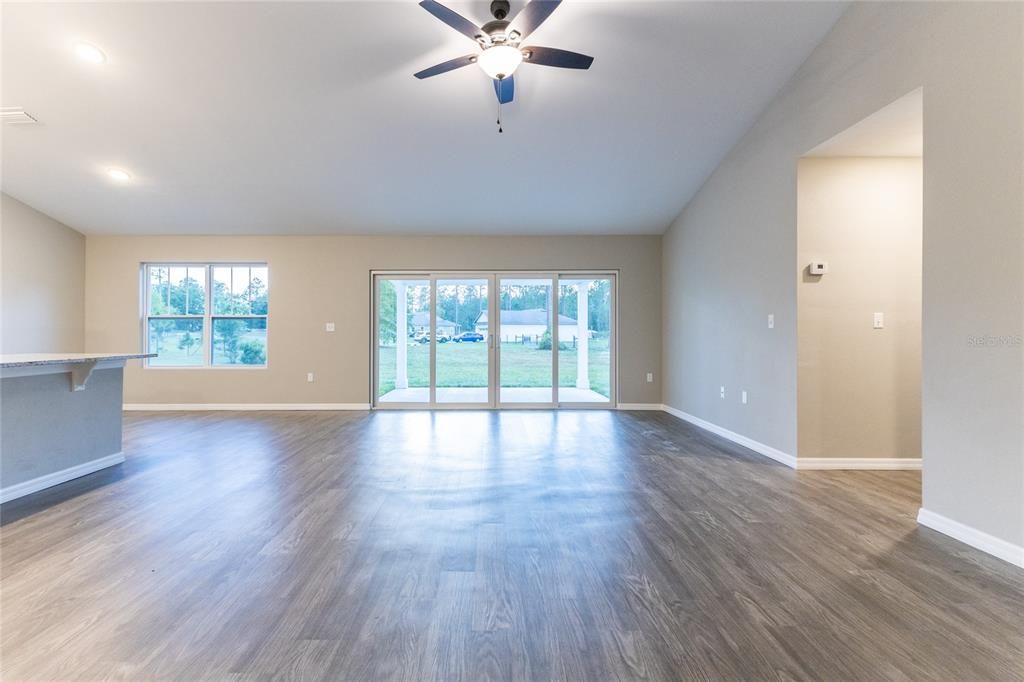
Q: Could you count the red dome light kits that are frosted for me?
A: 0